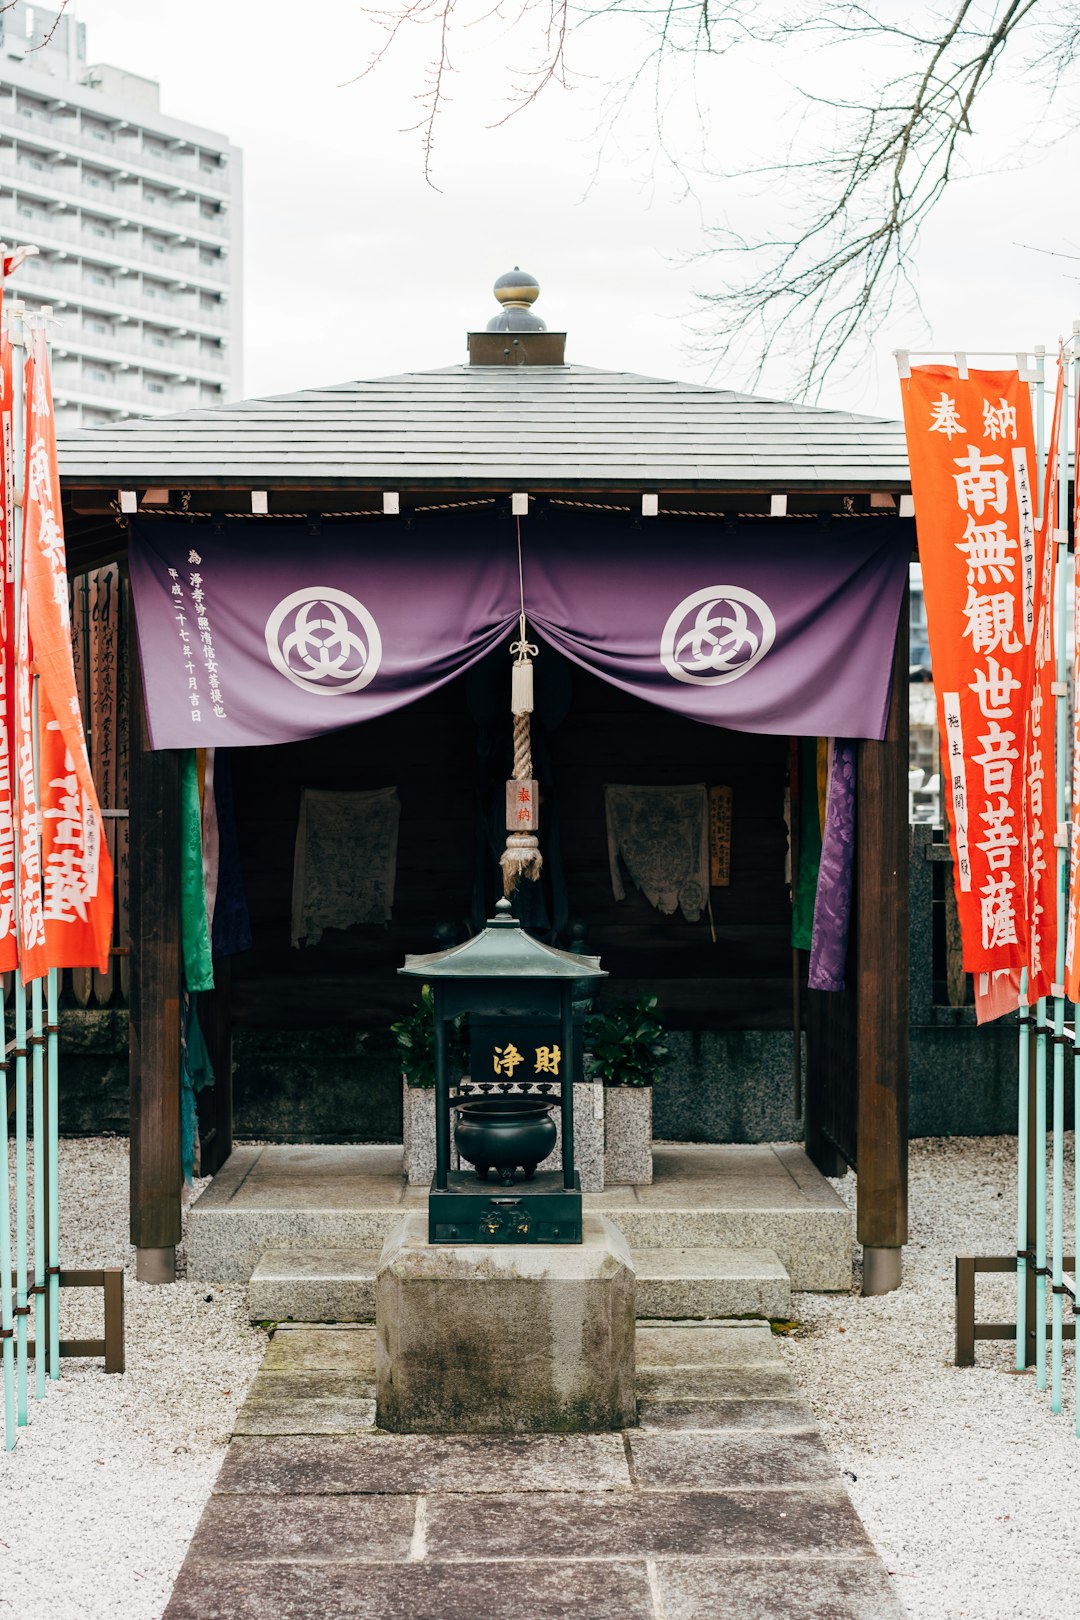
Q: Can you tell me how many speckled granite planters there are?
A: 2